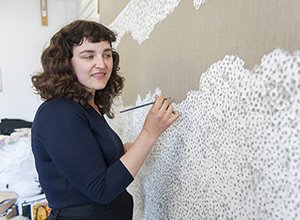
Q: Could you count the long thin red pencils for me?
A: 0